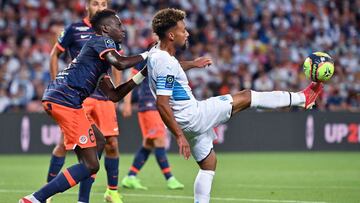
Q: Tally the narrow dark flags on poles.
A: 0